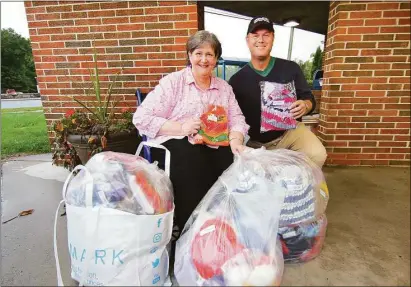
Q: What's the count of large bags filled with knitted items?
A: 3